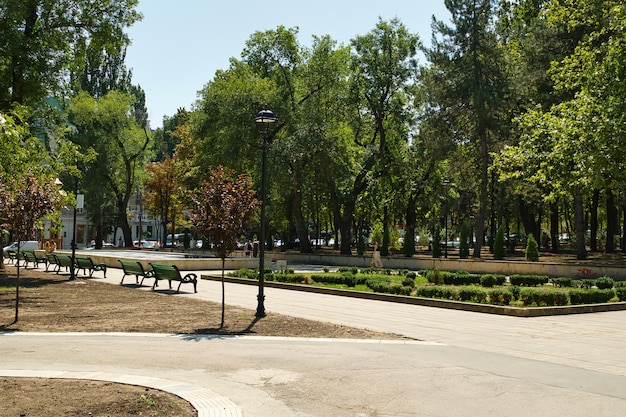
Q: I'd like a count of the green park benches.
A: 8